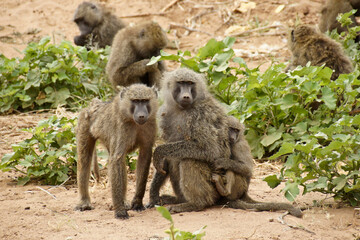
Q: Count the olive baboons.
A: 7